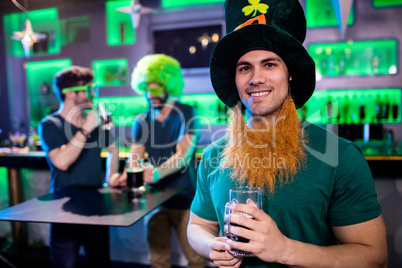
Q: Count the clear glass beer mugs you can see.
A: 3